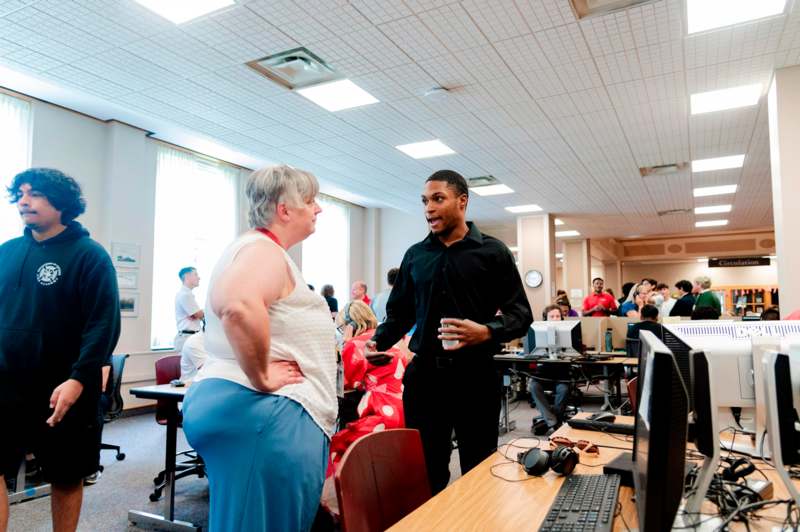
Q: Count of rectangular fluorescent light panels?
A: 13